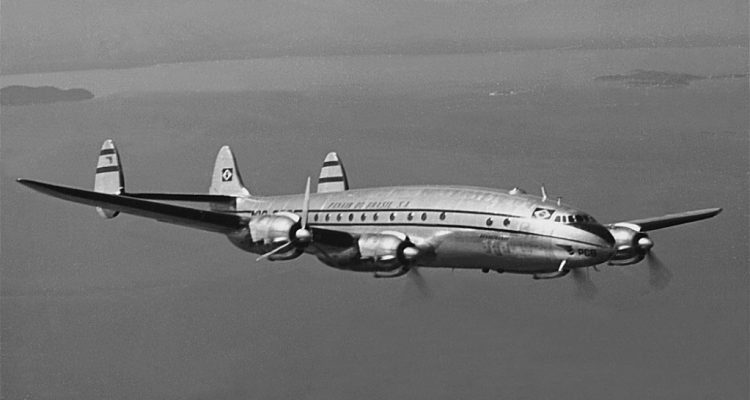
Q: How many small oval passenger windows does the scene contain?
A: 12